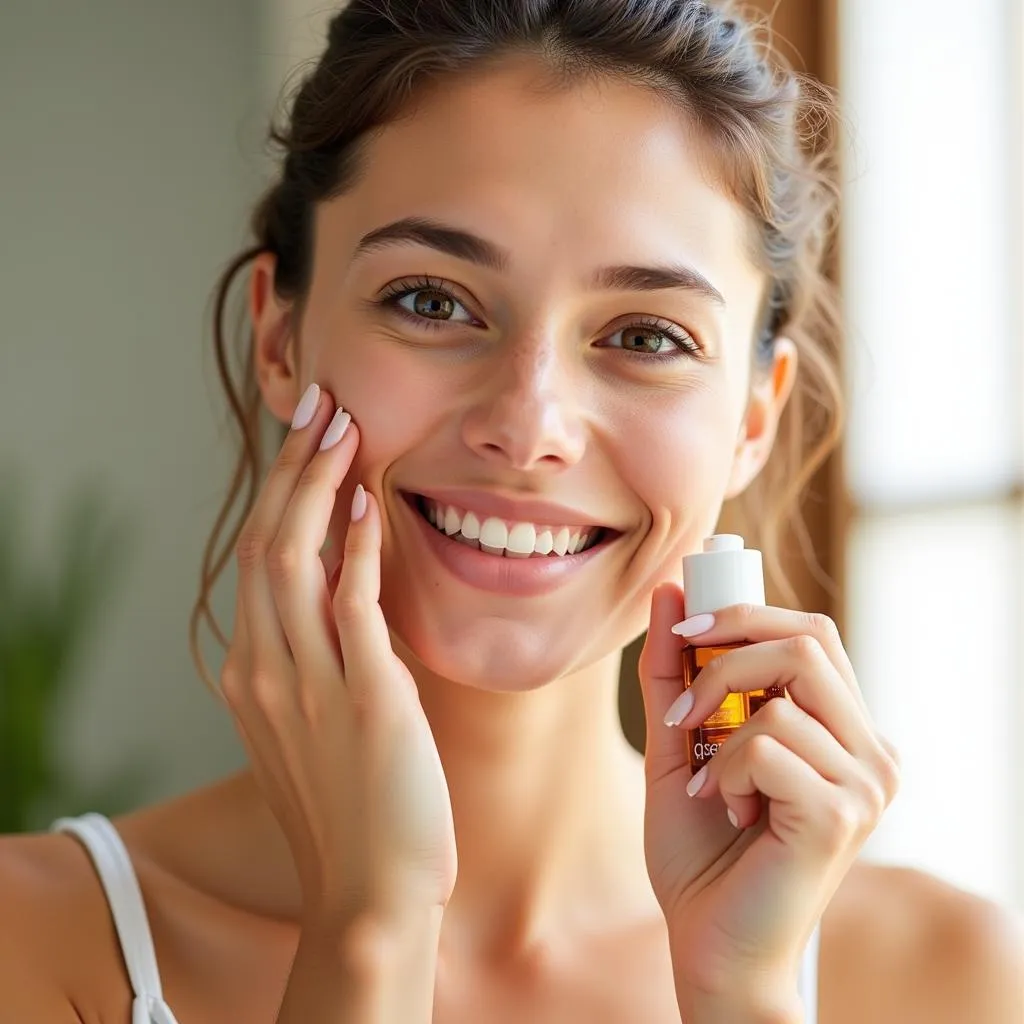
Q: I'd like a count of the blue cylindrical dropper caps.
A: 0